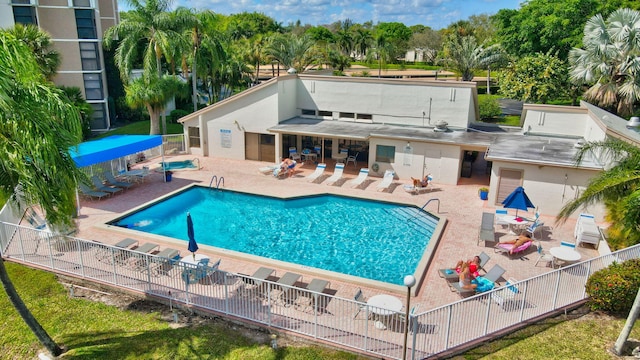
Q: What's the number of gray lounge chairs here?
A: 13